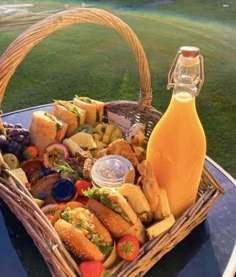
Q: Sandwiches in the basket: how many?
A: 5